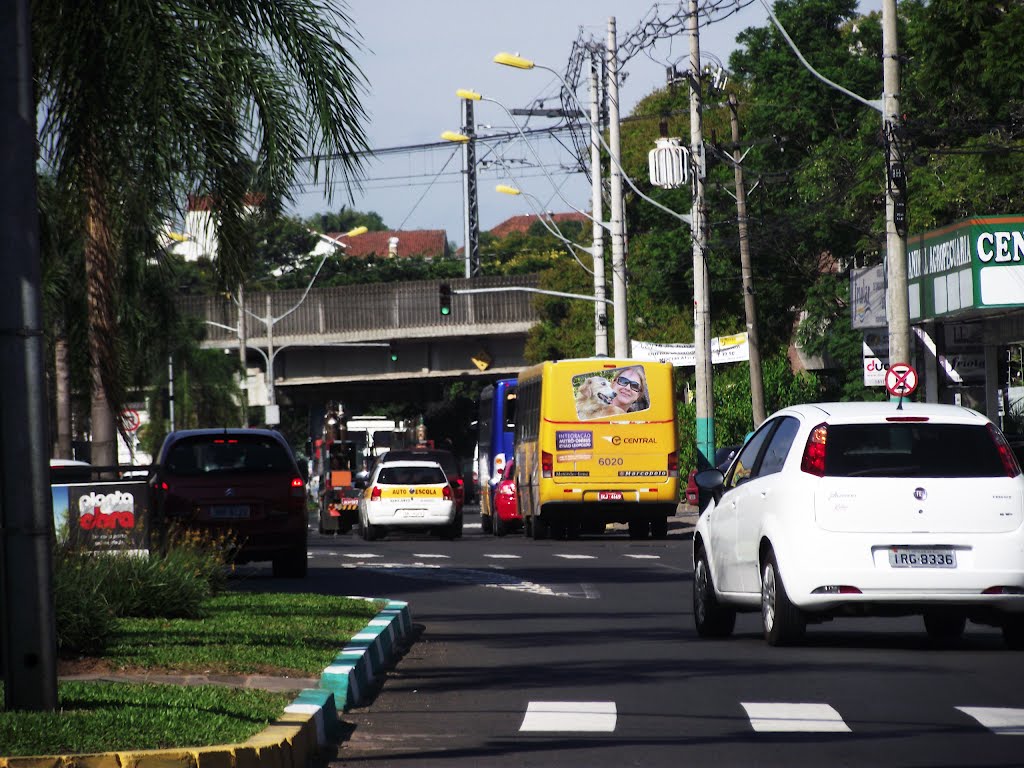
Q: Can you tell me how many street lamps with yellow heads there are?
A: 6